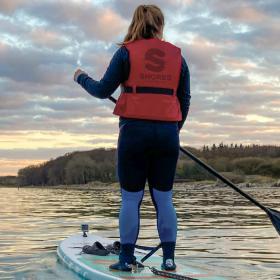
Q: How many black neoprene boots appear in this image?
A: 2